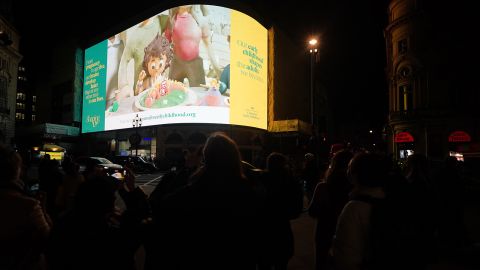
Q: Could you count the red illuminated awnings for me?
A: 2